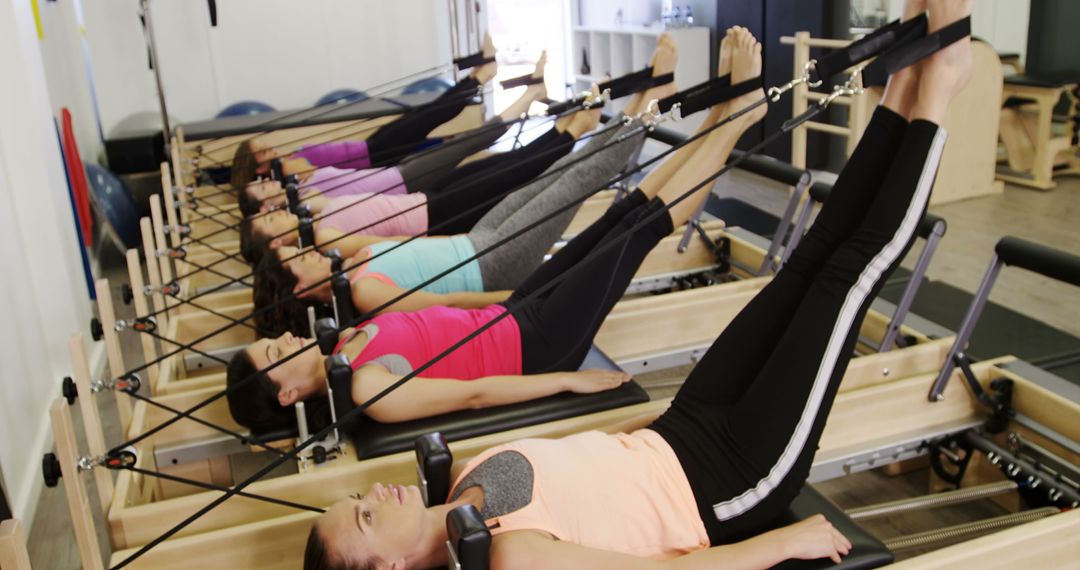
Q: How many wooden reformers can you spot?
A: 6